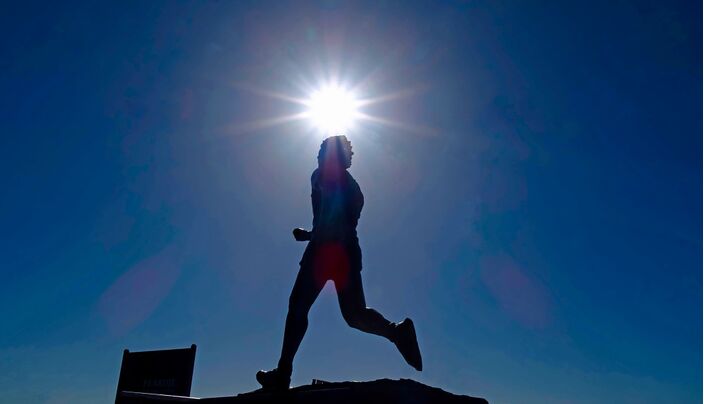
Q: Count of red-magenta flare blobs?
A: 3